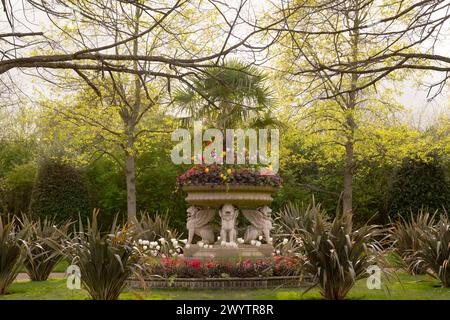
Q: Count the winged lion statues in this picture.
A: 3